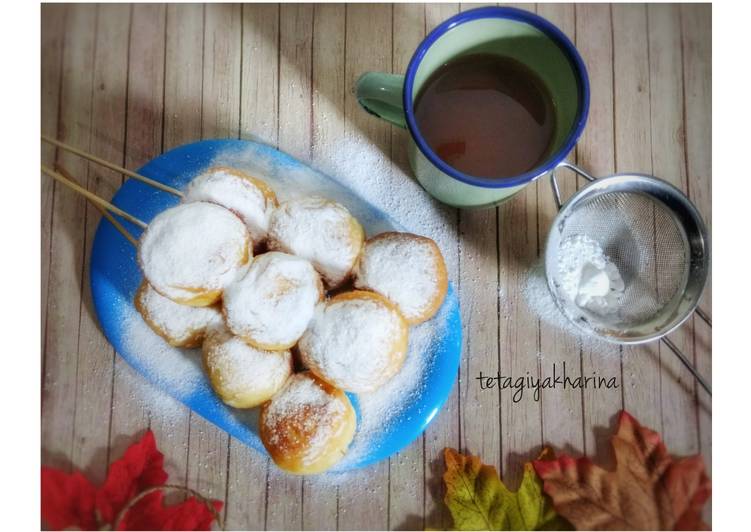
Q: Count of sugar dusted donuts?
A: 9